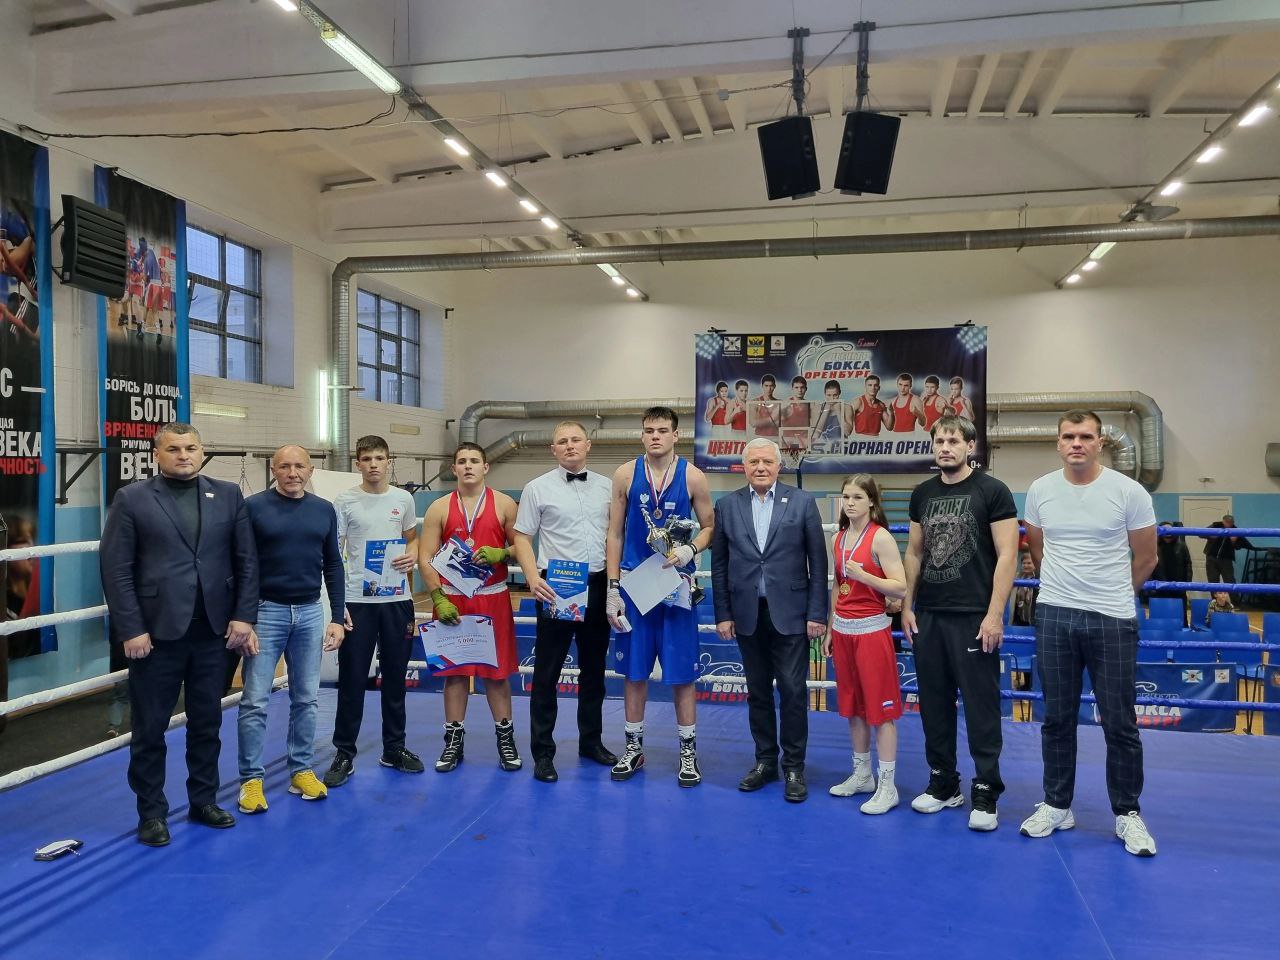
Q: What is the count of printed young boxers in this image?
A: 9